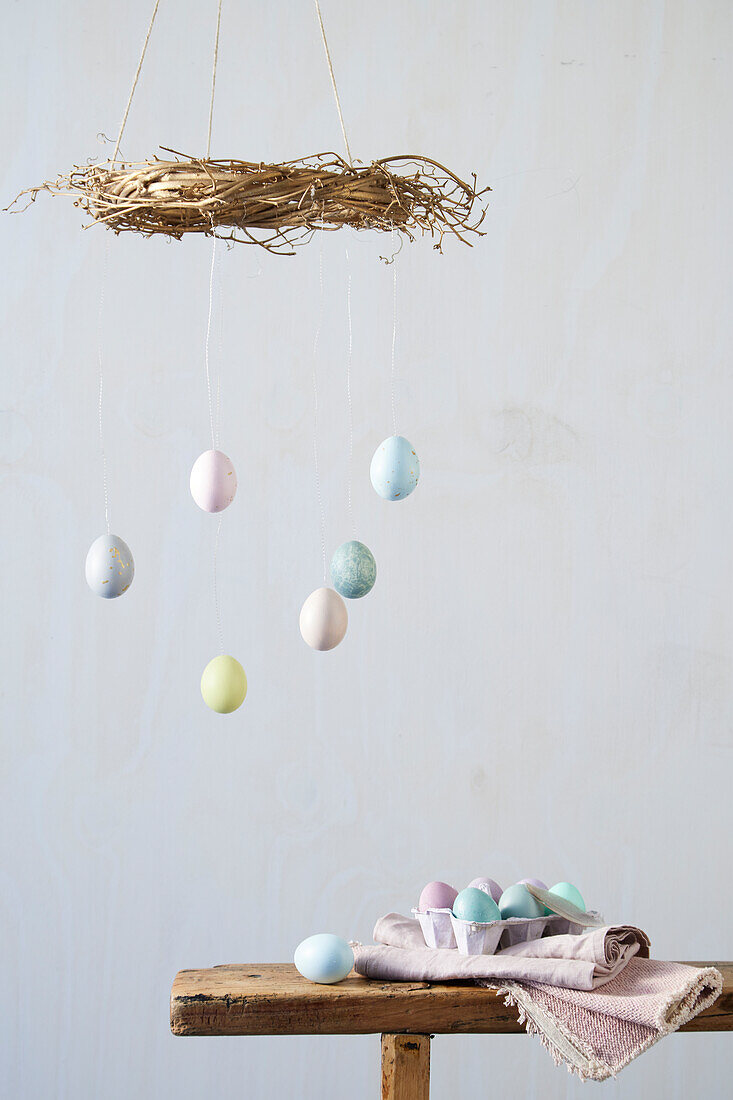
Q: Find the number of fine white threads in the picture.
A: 6